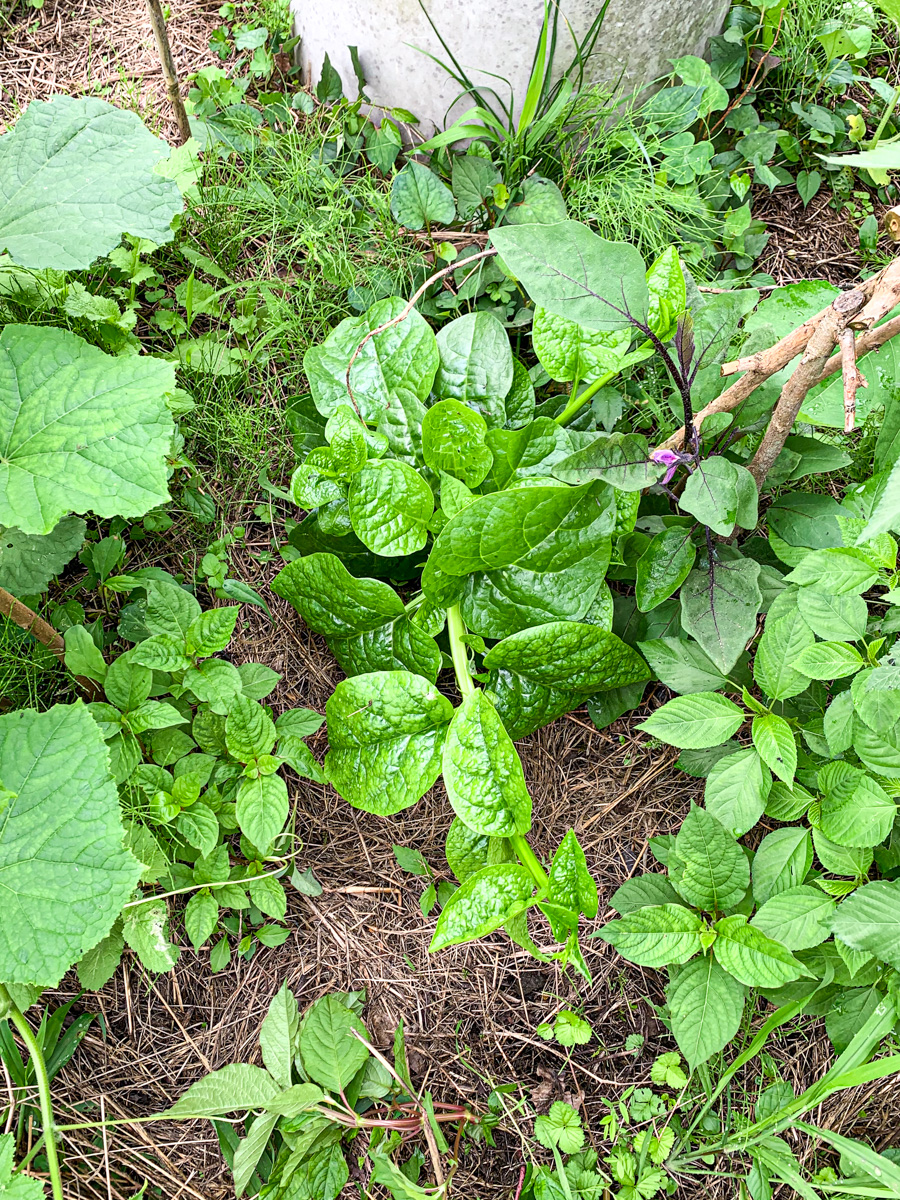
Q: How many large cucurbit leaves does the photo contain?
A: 3